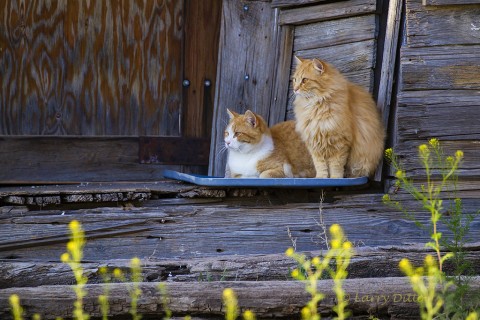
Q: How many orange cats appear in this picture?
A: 2